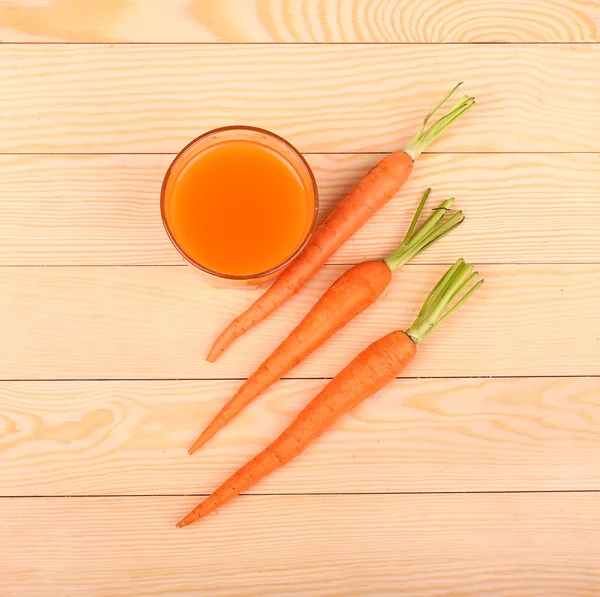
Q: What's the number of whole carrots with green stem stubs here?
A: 3